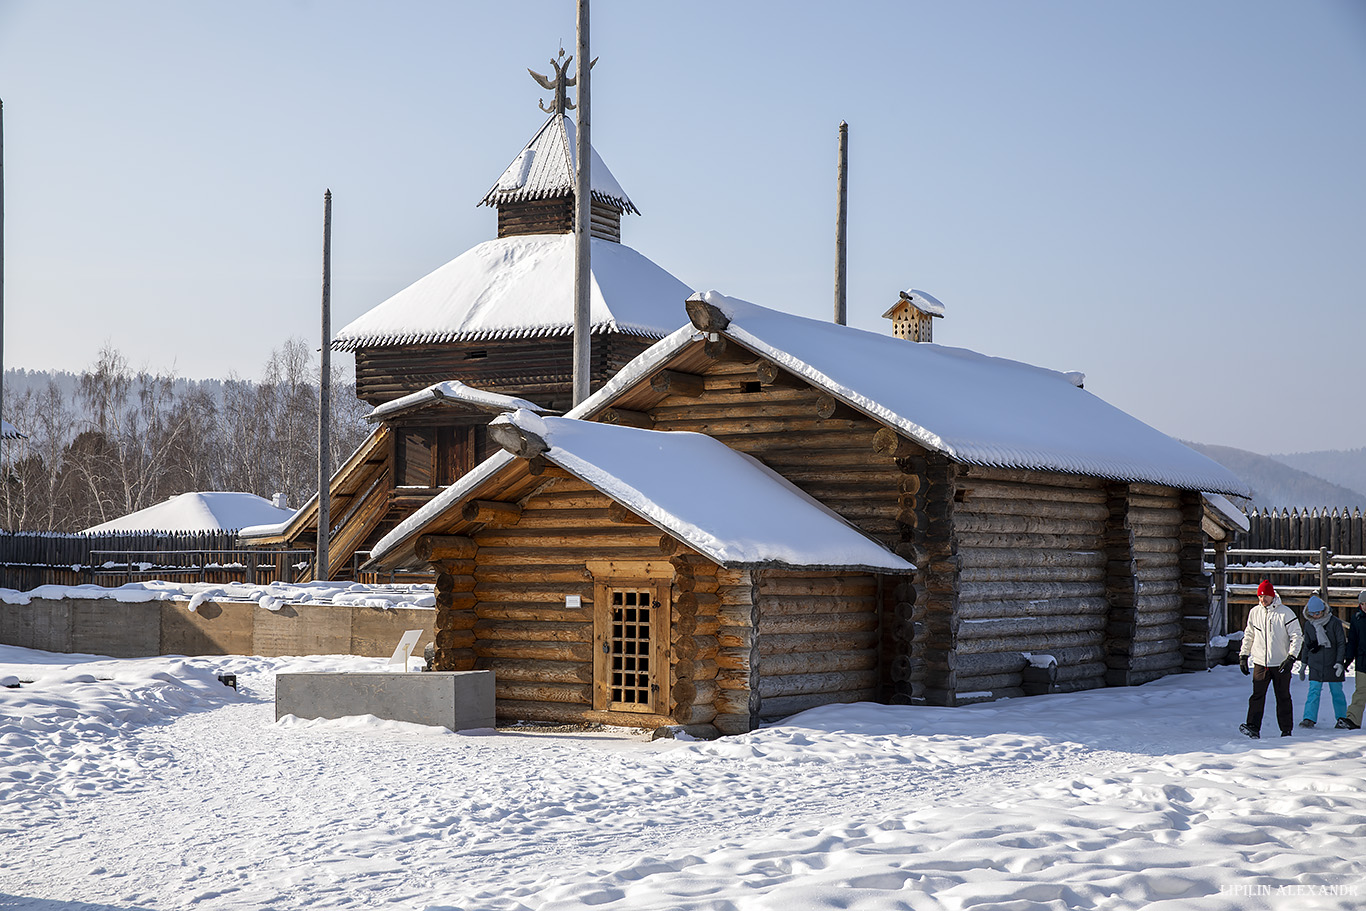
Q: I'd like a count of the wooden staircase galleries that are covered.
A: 1